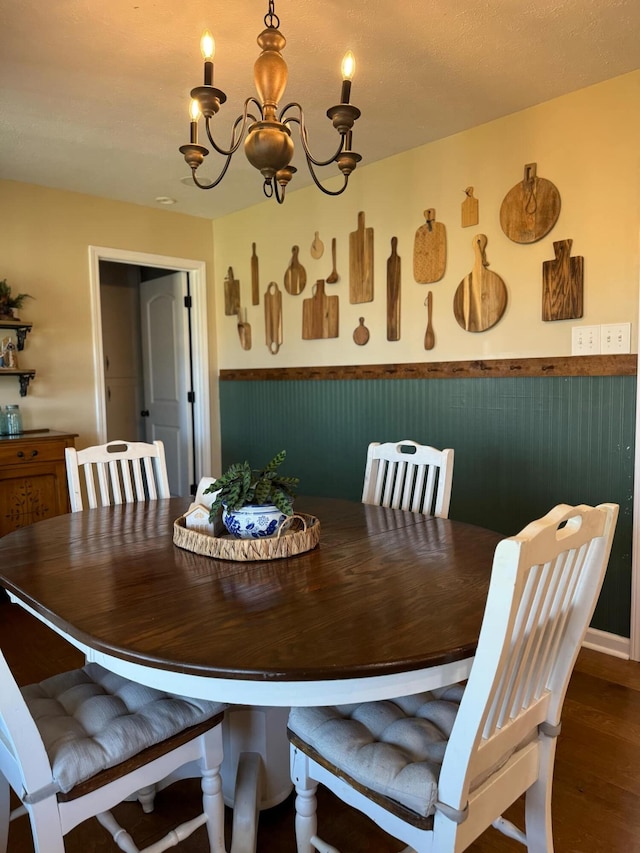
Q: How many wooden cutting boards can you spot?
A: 14